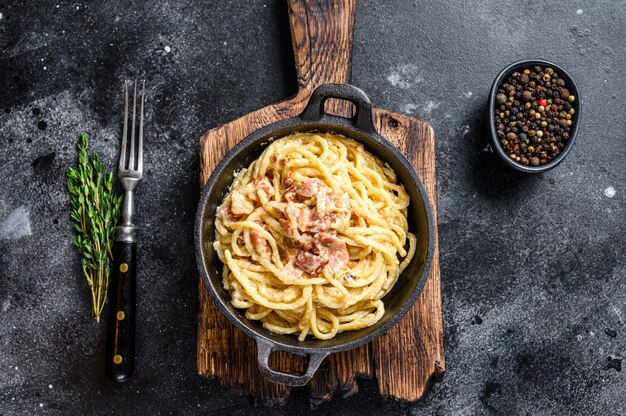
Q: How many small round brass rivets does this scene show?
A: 3